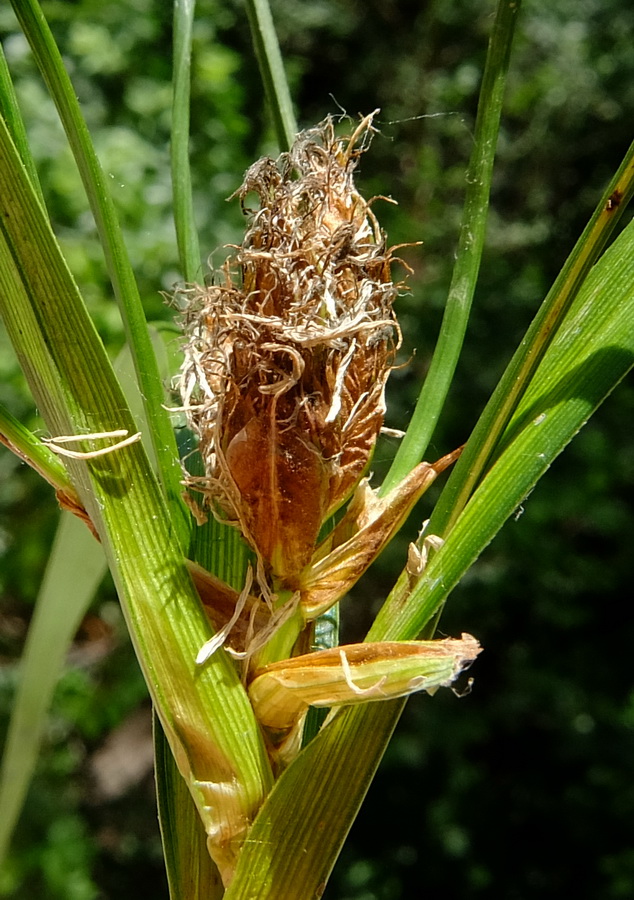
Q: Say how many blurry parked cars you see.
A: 0